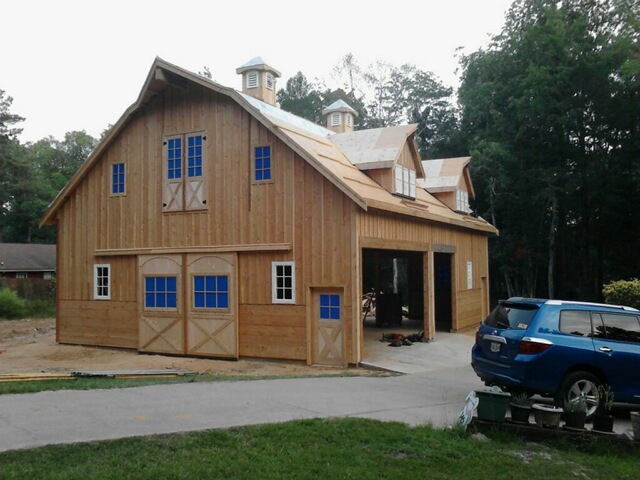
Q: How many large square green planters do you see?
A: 1